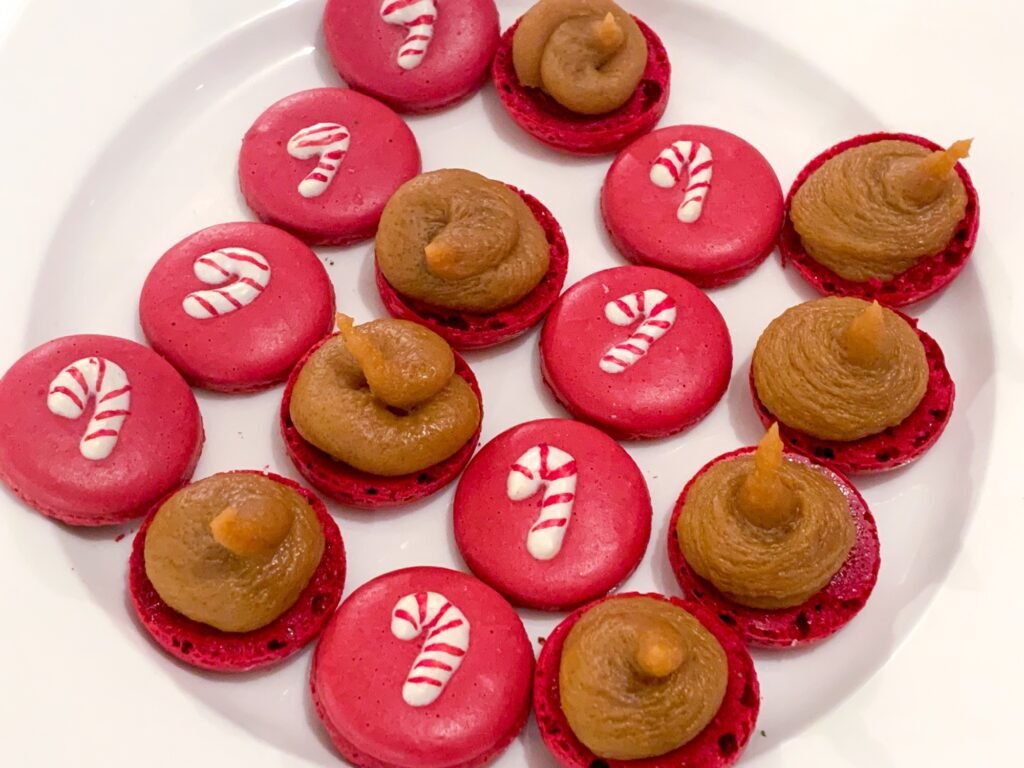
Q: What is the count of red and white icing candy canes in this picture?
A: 8